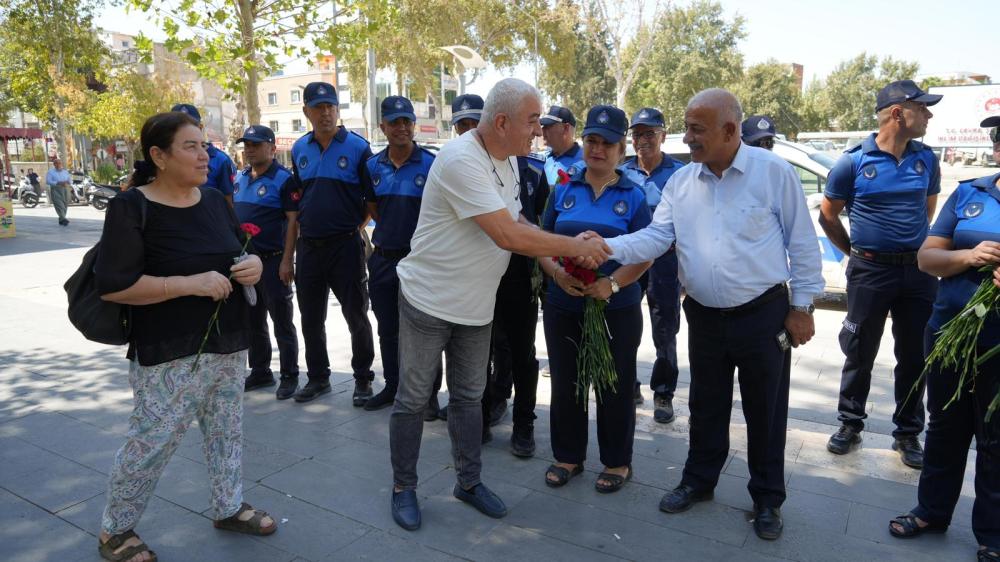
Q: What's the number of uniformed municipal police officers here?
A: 11